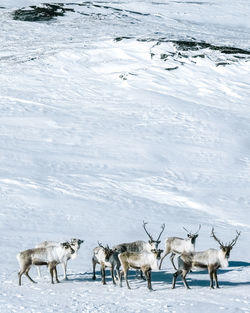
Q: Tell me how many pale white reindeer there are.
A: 1